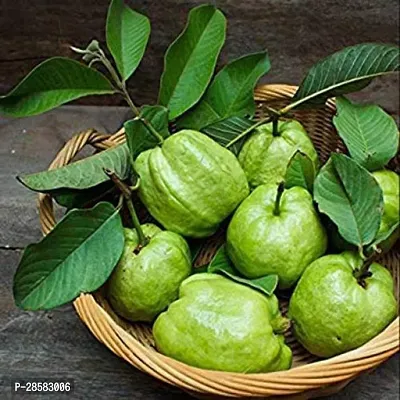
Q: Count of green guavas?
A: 7